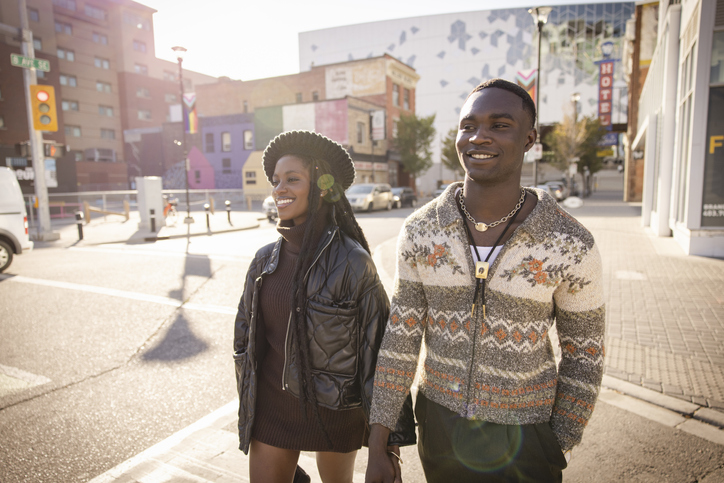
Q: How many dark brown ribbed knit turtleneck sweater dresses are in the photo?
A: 1